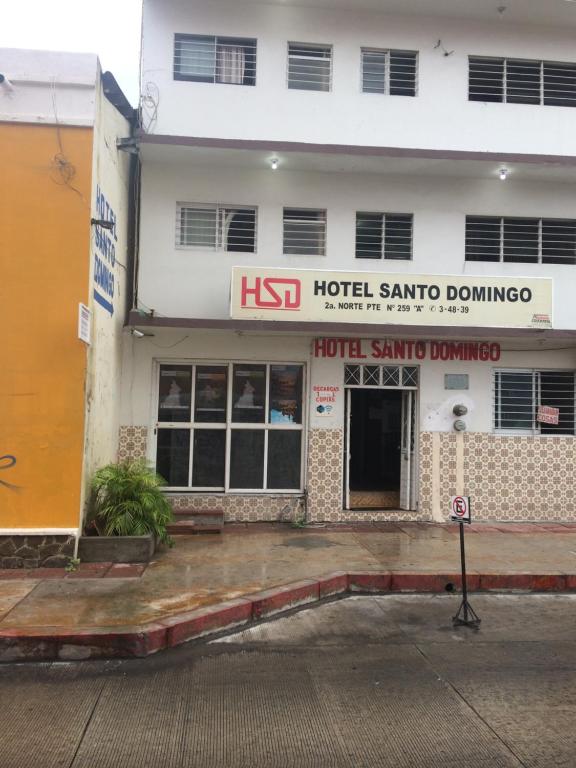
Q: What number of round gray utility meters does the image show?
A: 2